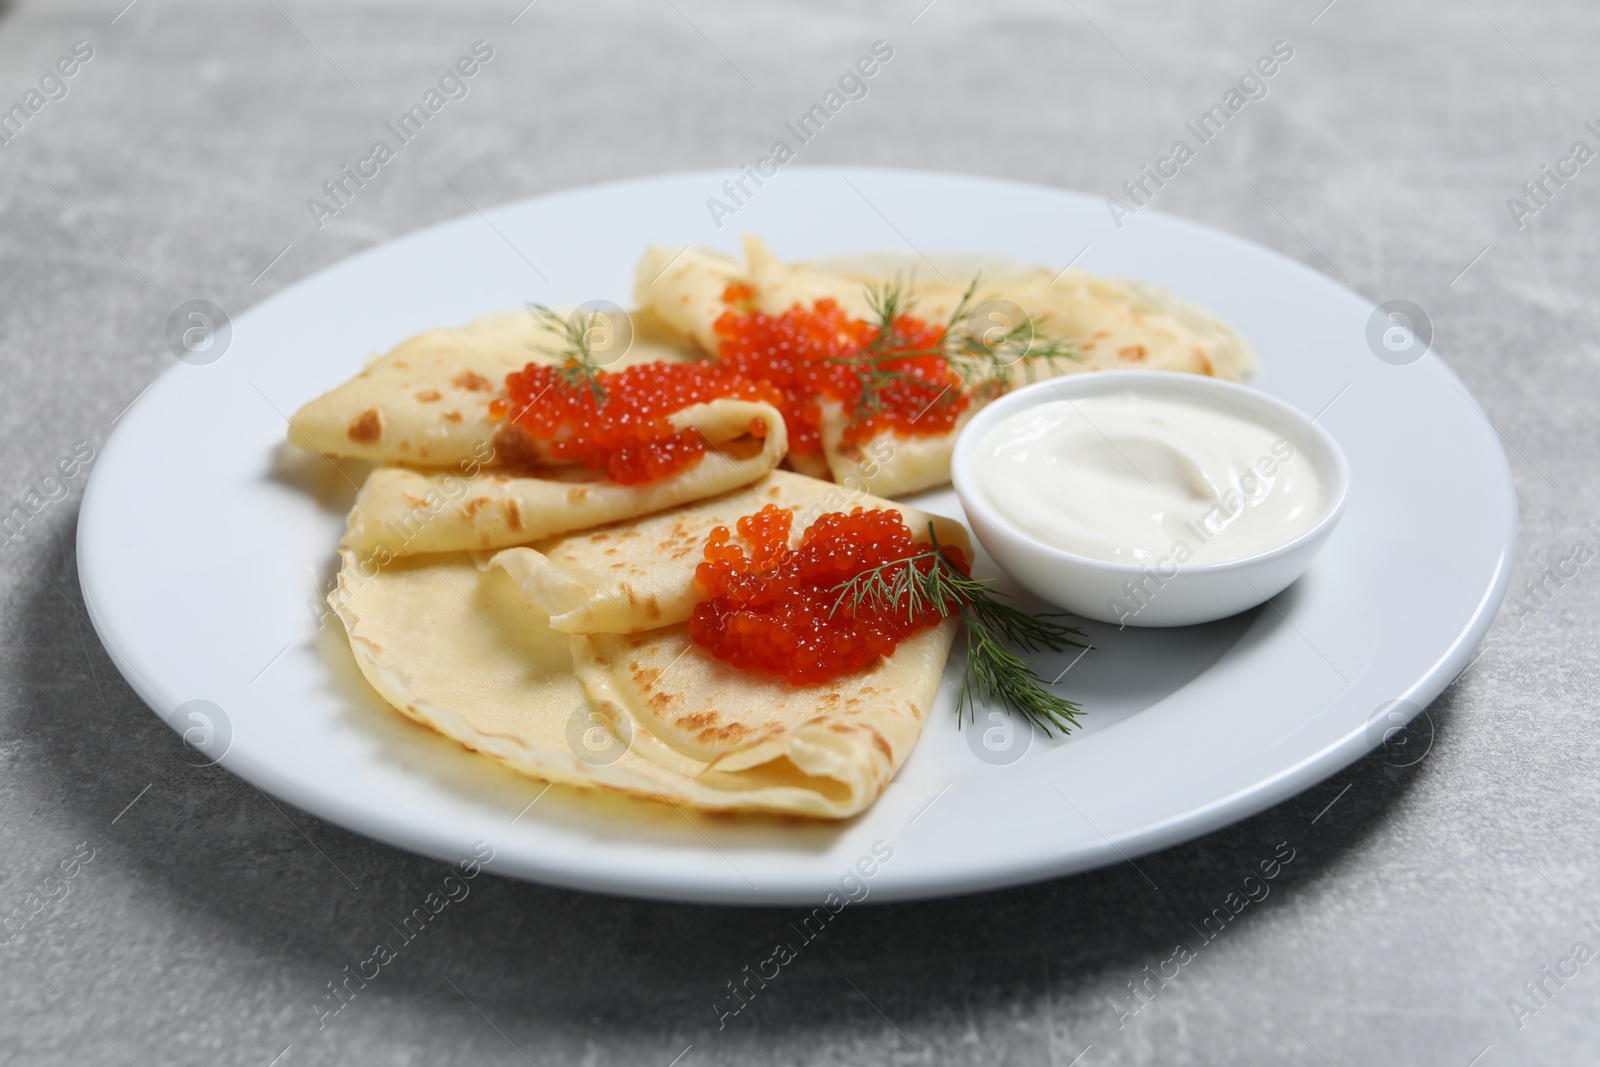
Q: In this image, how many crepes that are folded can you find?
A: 3